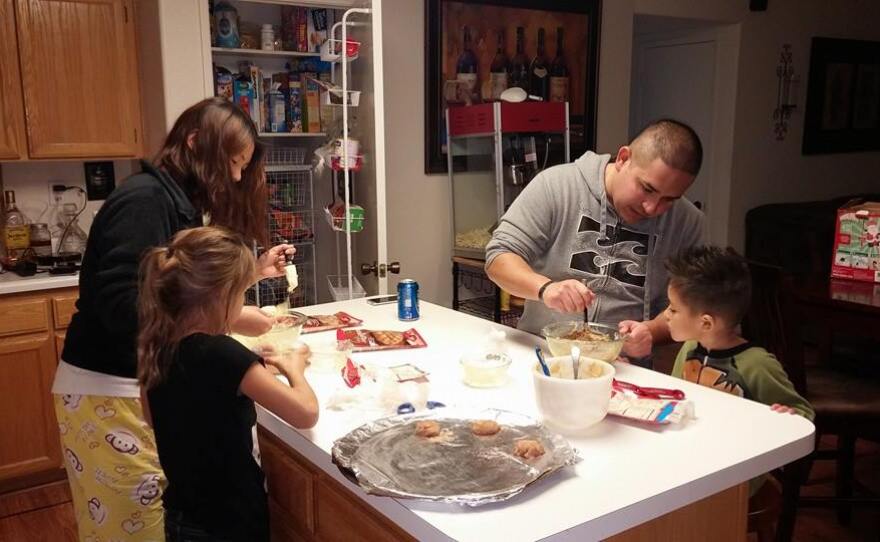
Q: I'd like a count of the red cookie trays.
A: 0